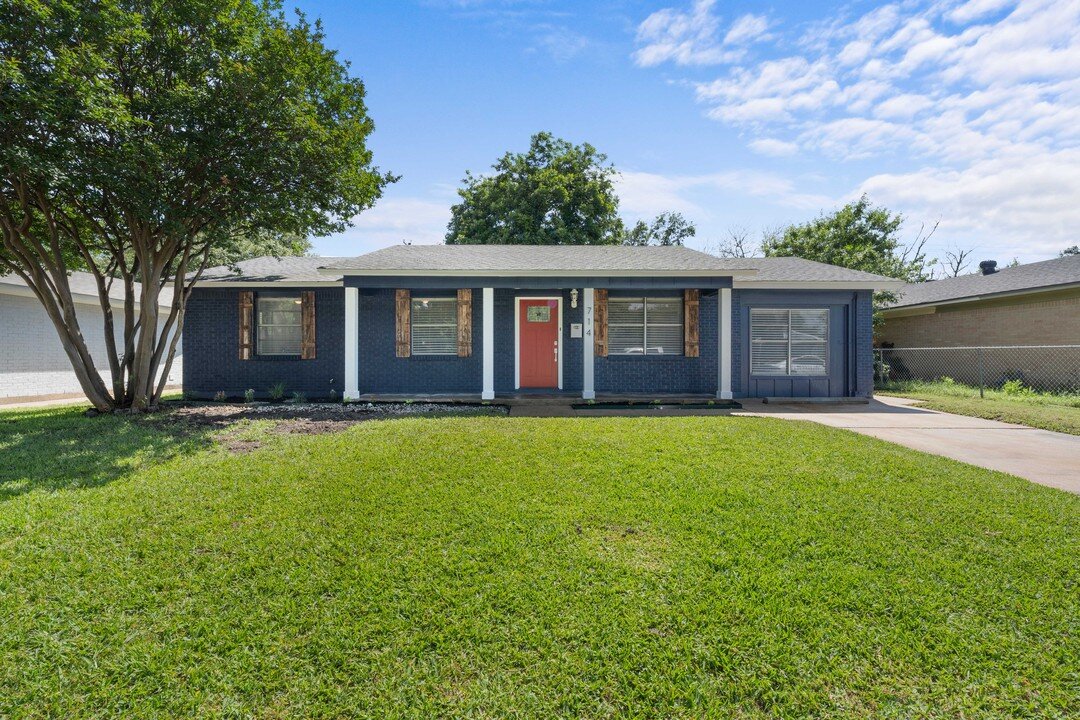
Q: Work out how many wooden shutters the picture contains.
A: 6